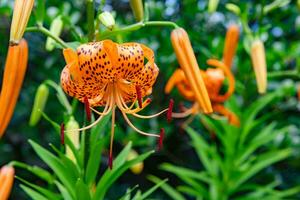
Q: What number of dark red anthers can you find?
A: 6